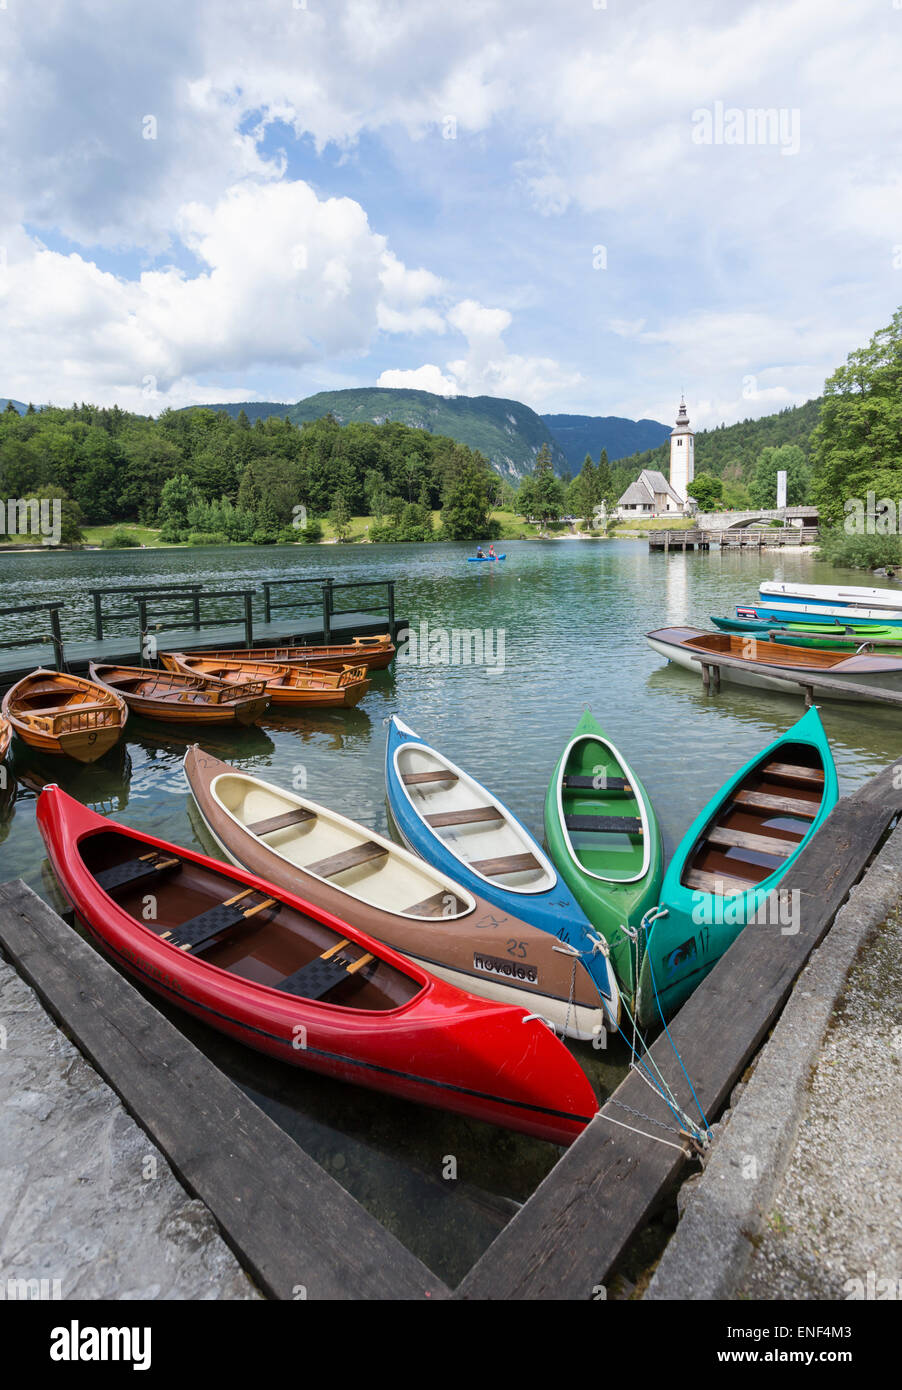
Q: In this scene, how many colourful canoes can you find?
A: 5